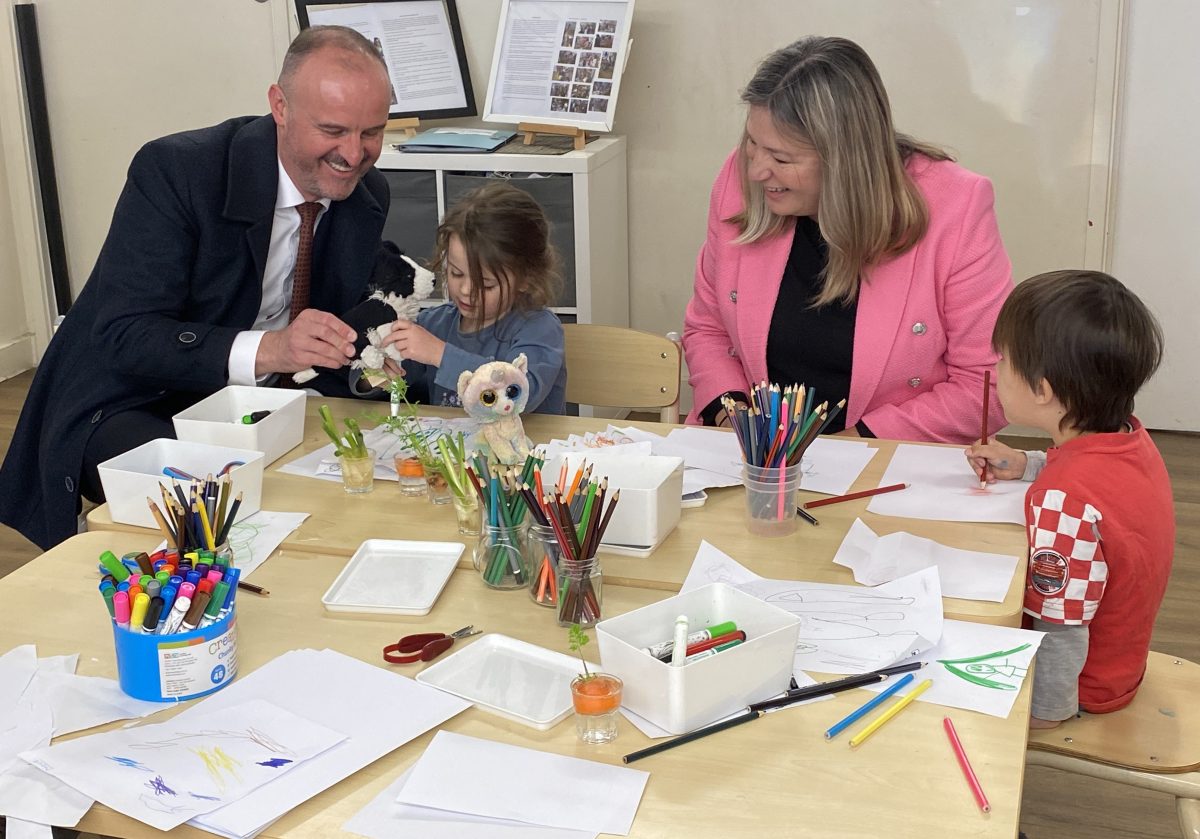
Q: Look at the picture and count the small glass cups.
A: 5